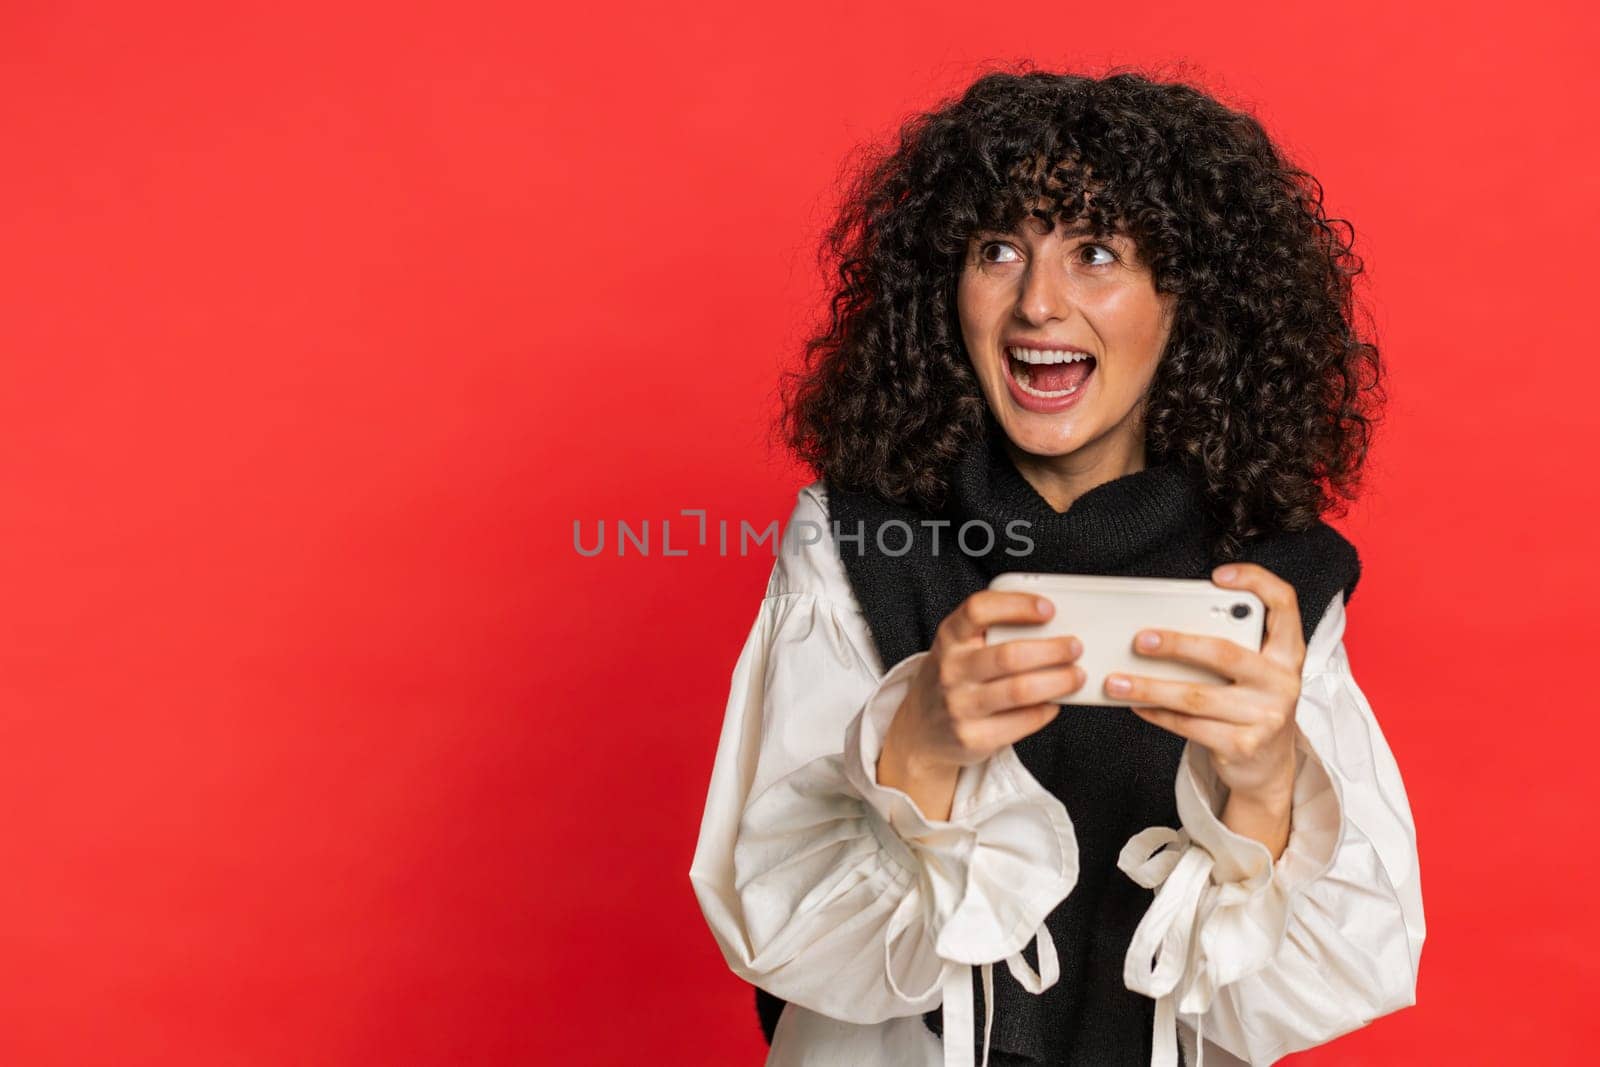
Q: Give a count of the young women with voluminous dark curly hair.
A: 1